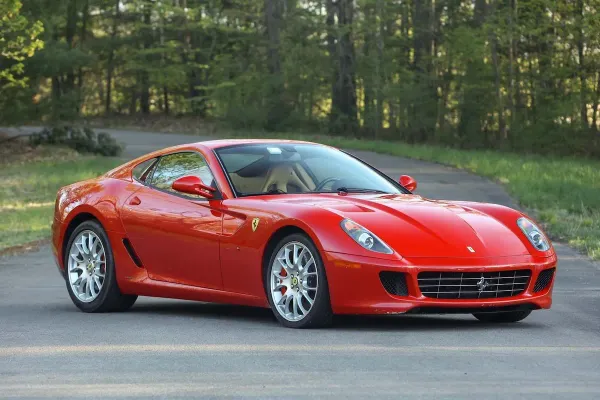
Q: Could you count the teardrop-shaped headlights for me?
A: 2